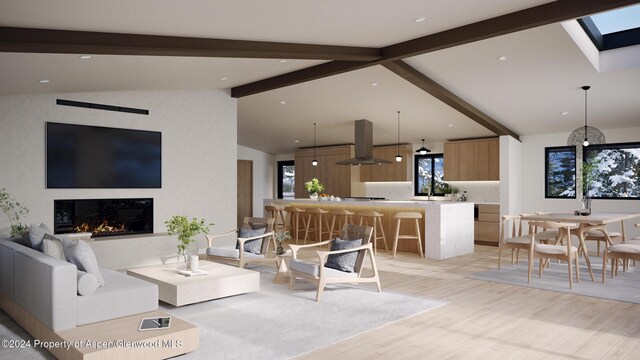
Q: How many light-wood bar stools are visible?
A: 6